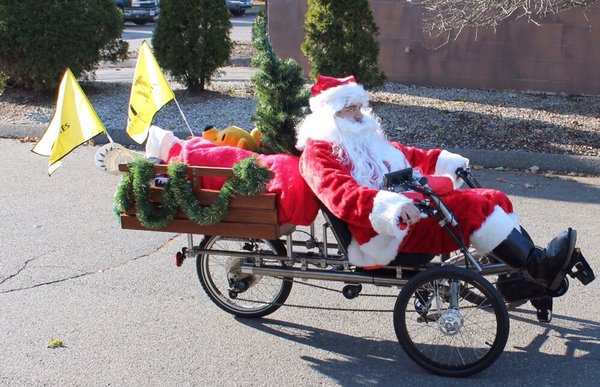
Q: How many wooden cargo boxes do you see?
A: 1